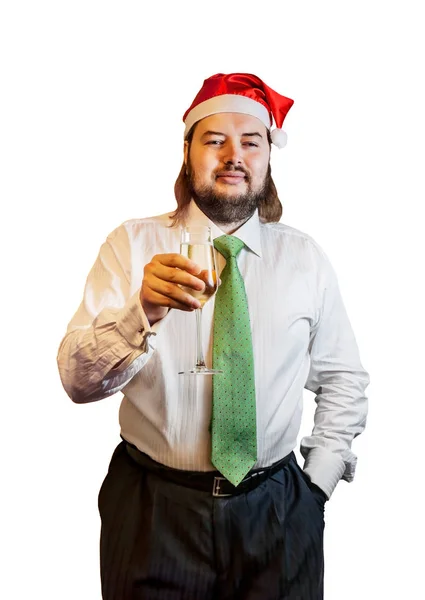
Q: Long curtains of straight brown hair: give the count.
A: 2